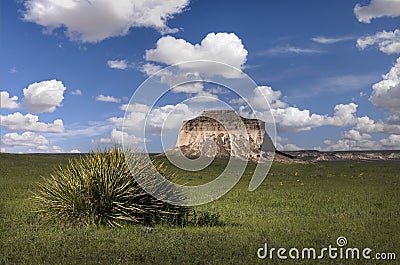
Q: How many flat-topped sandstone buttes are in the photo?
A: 1